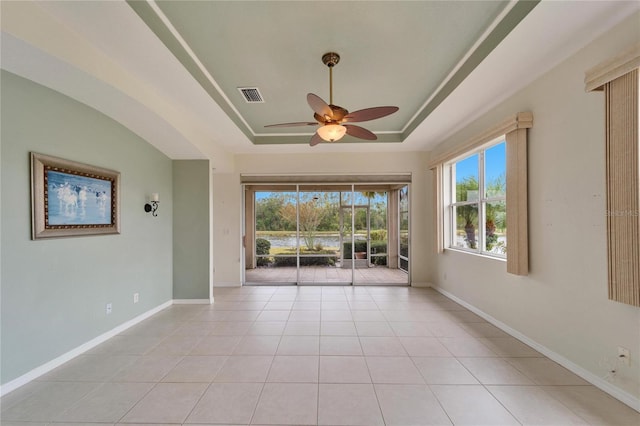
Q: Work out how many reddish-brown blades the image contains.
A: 5